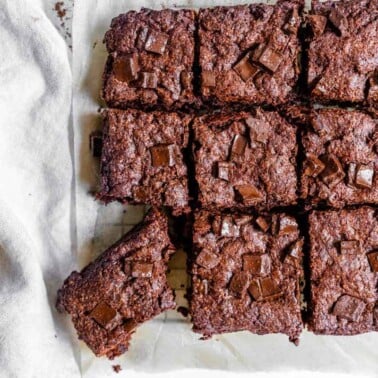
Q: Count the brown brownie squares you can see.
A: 9